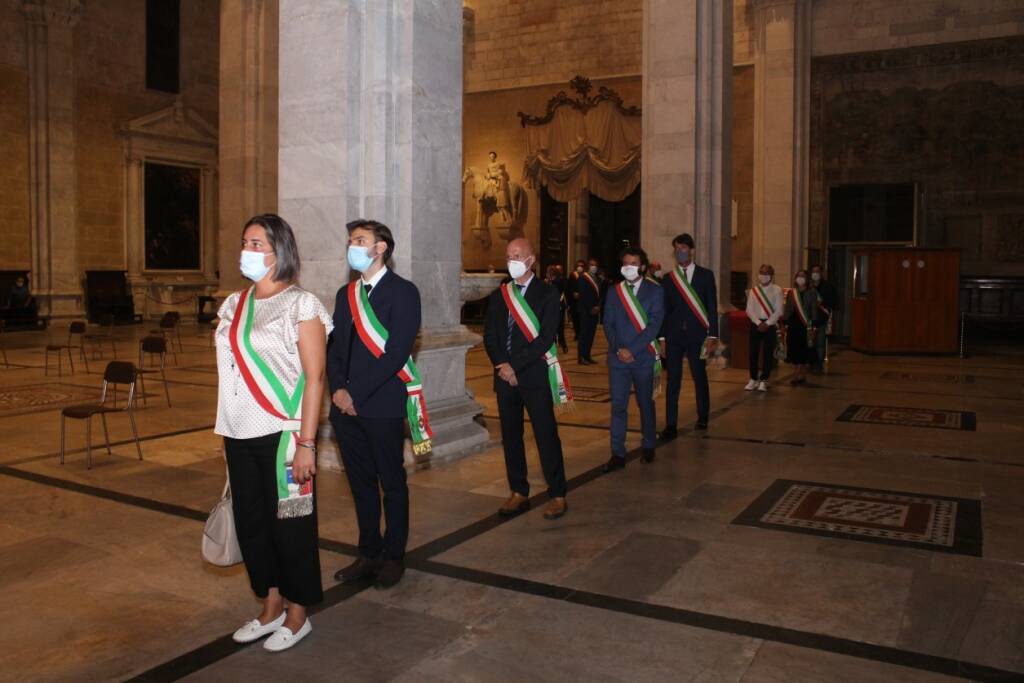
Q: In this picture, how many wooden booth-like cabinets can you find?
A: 1